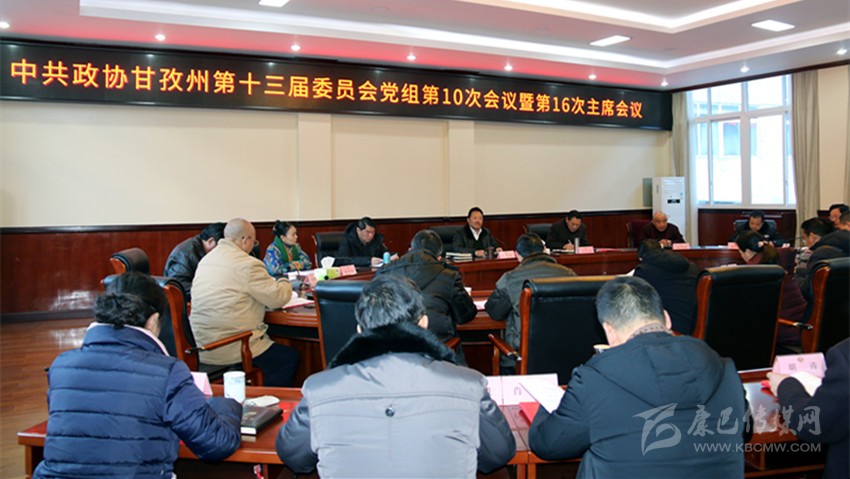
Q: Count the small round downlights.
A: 9